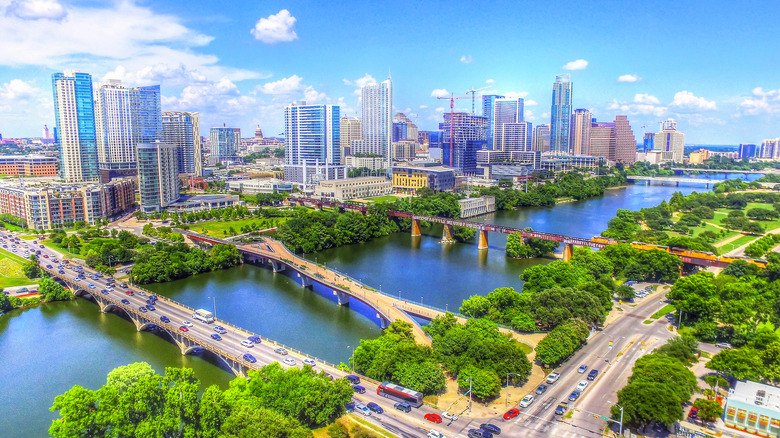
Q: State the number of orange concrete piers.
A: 4